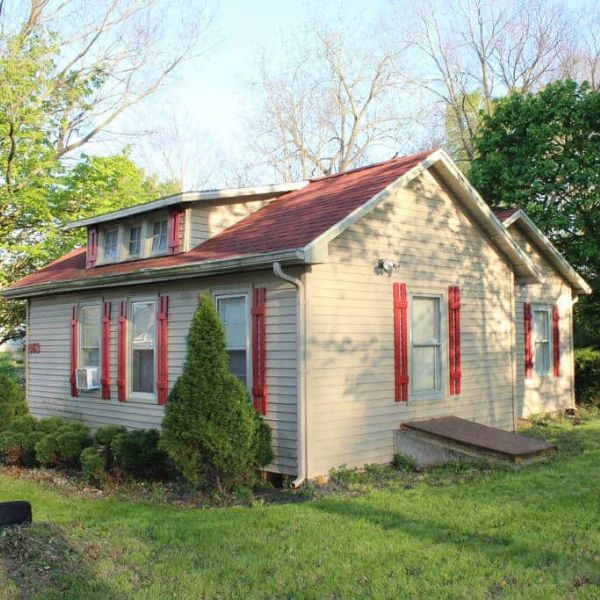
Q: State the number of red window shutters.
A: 11